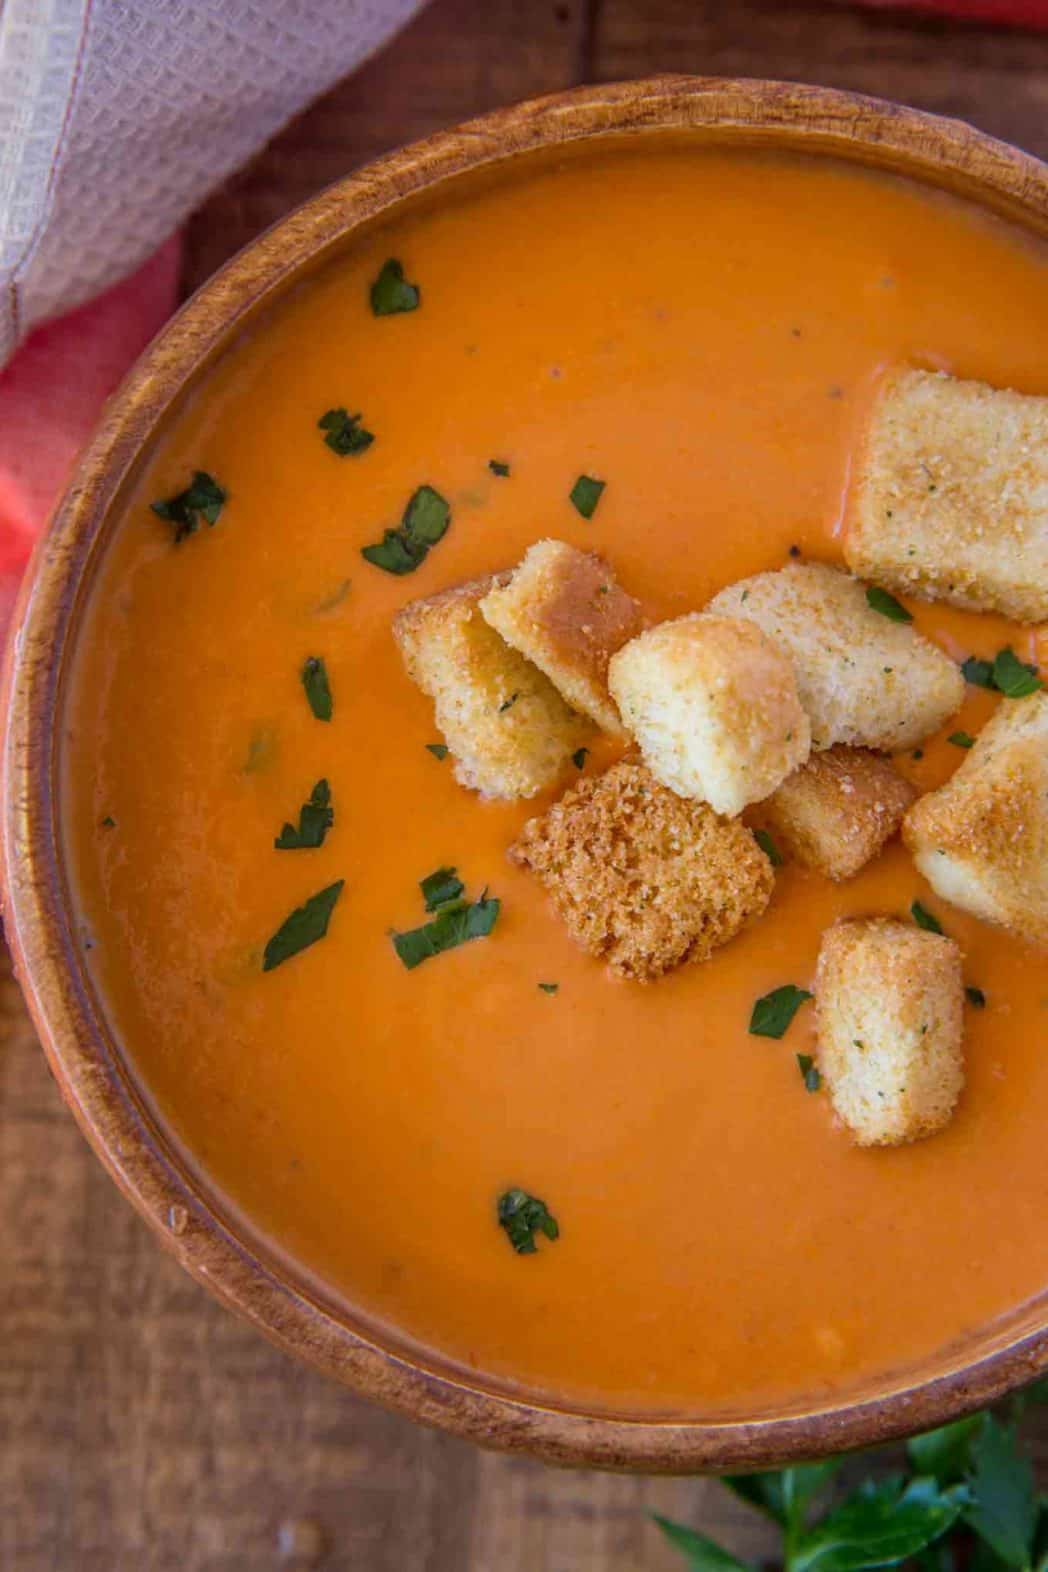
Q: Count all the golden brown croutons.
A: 9